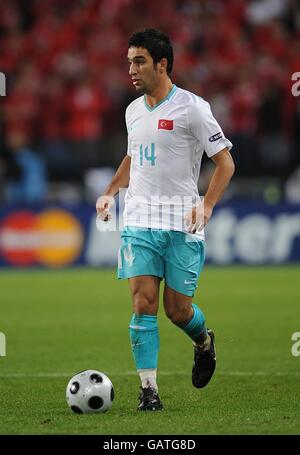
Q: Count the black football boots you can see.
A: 2